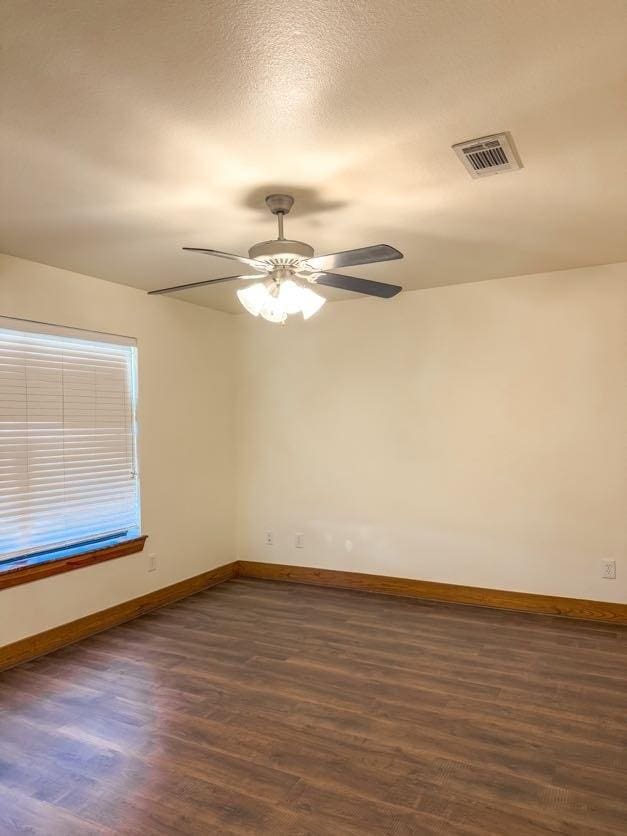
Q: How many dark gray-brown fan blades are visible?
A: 4